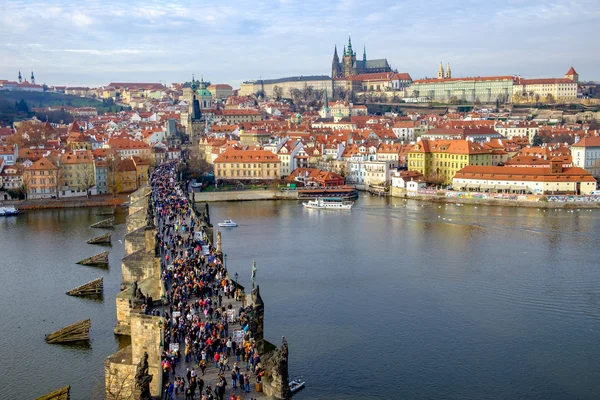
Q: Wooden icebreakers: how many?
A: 7